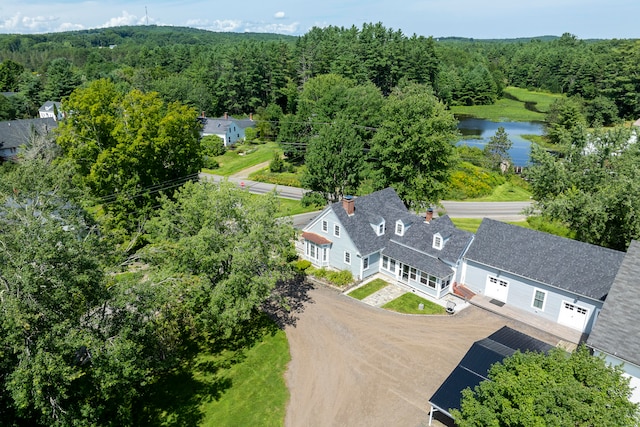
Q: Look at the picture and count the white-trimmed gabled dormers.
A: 3